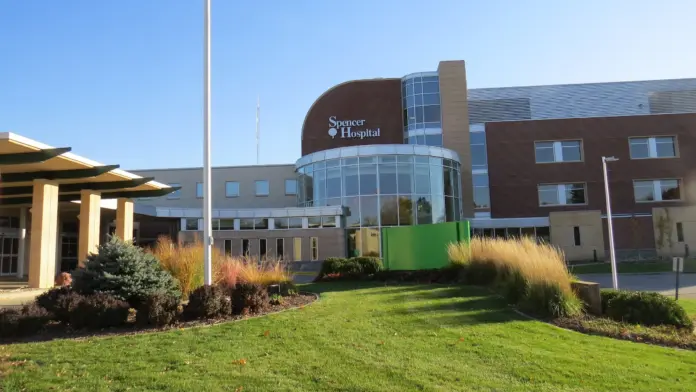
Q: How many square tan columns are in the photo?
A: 3